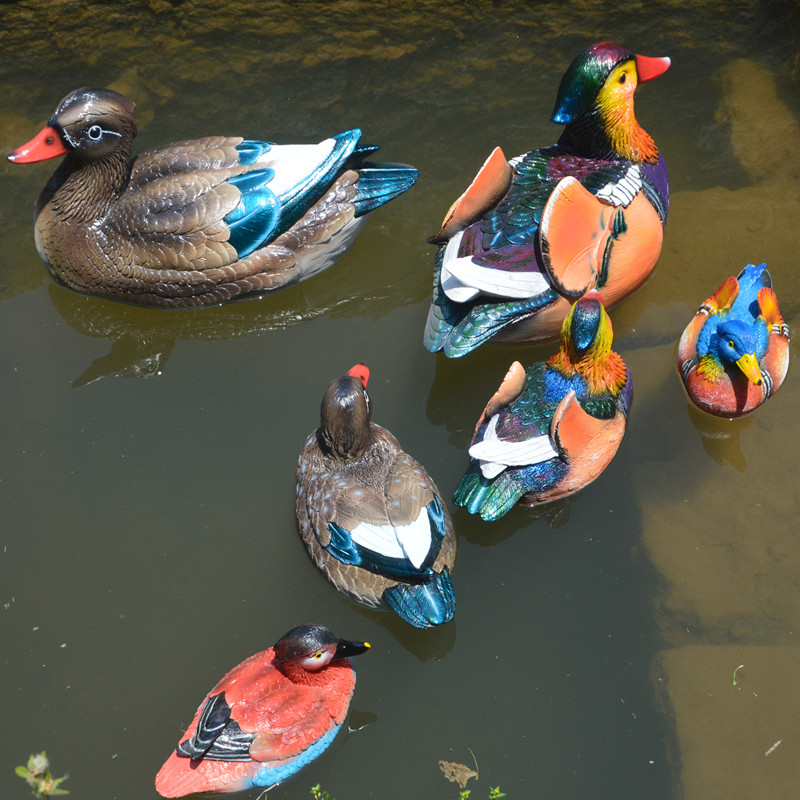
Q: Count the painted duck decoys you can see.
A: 6